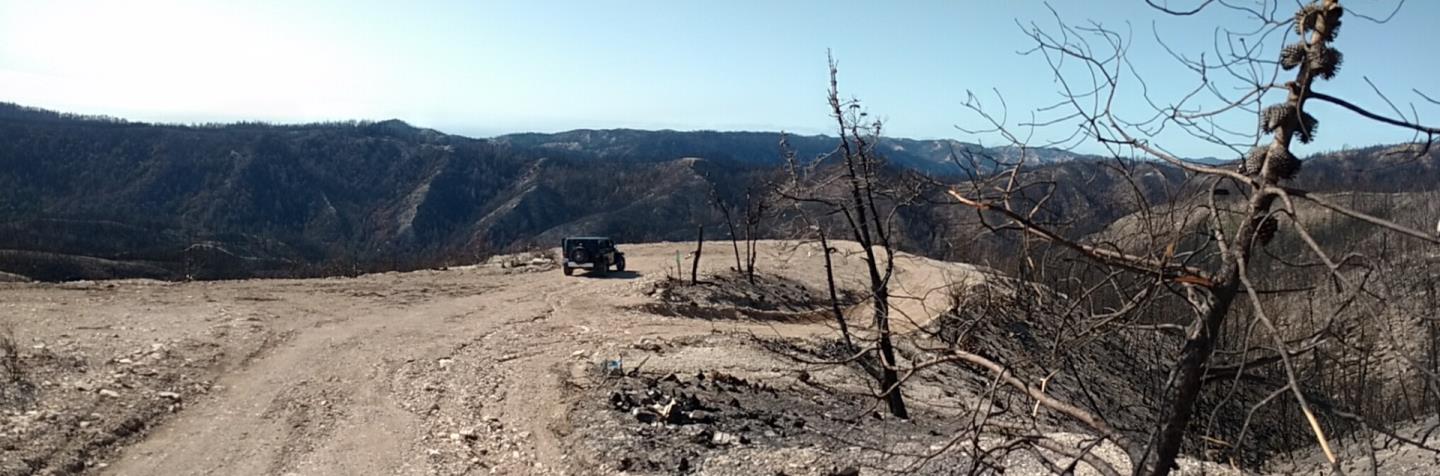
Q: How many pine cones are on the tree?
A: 9